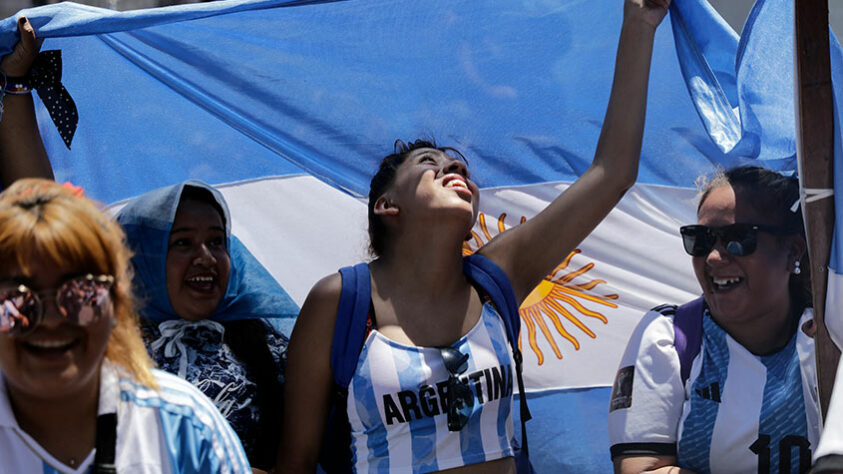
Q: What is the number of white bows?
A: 1